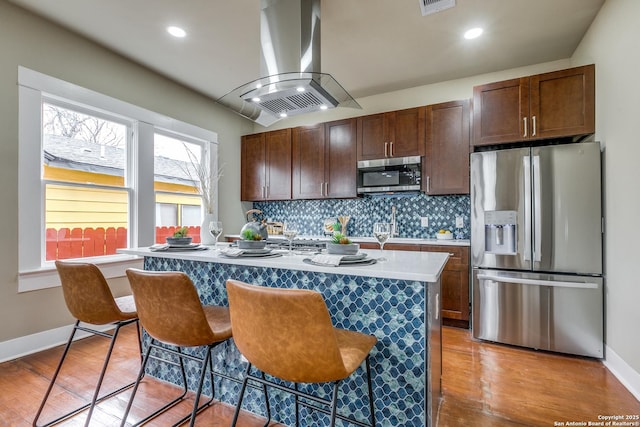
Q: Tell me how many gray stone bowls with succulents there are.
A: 3